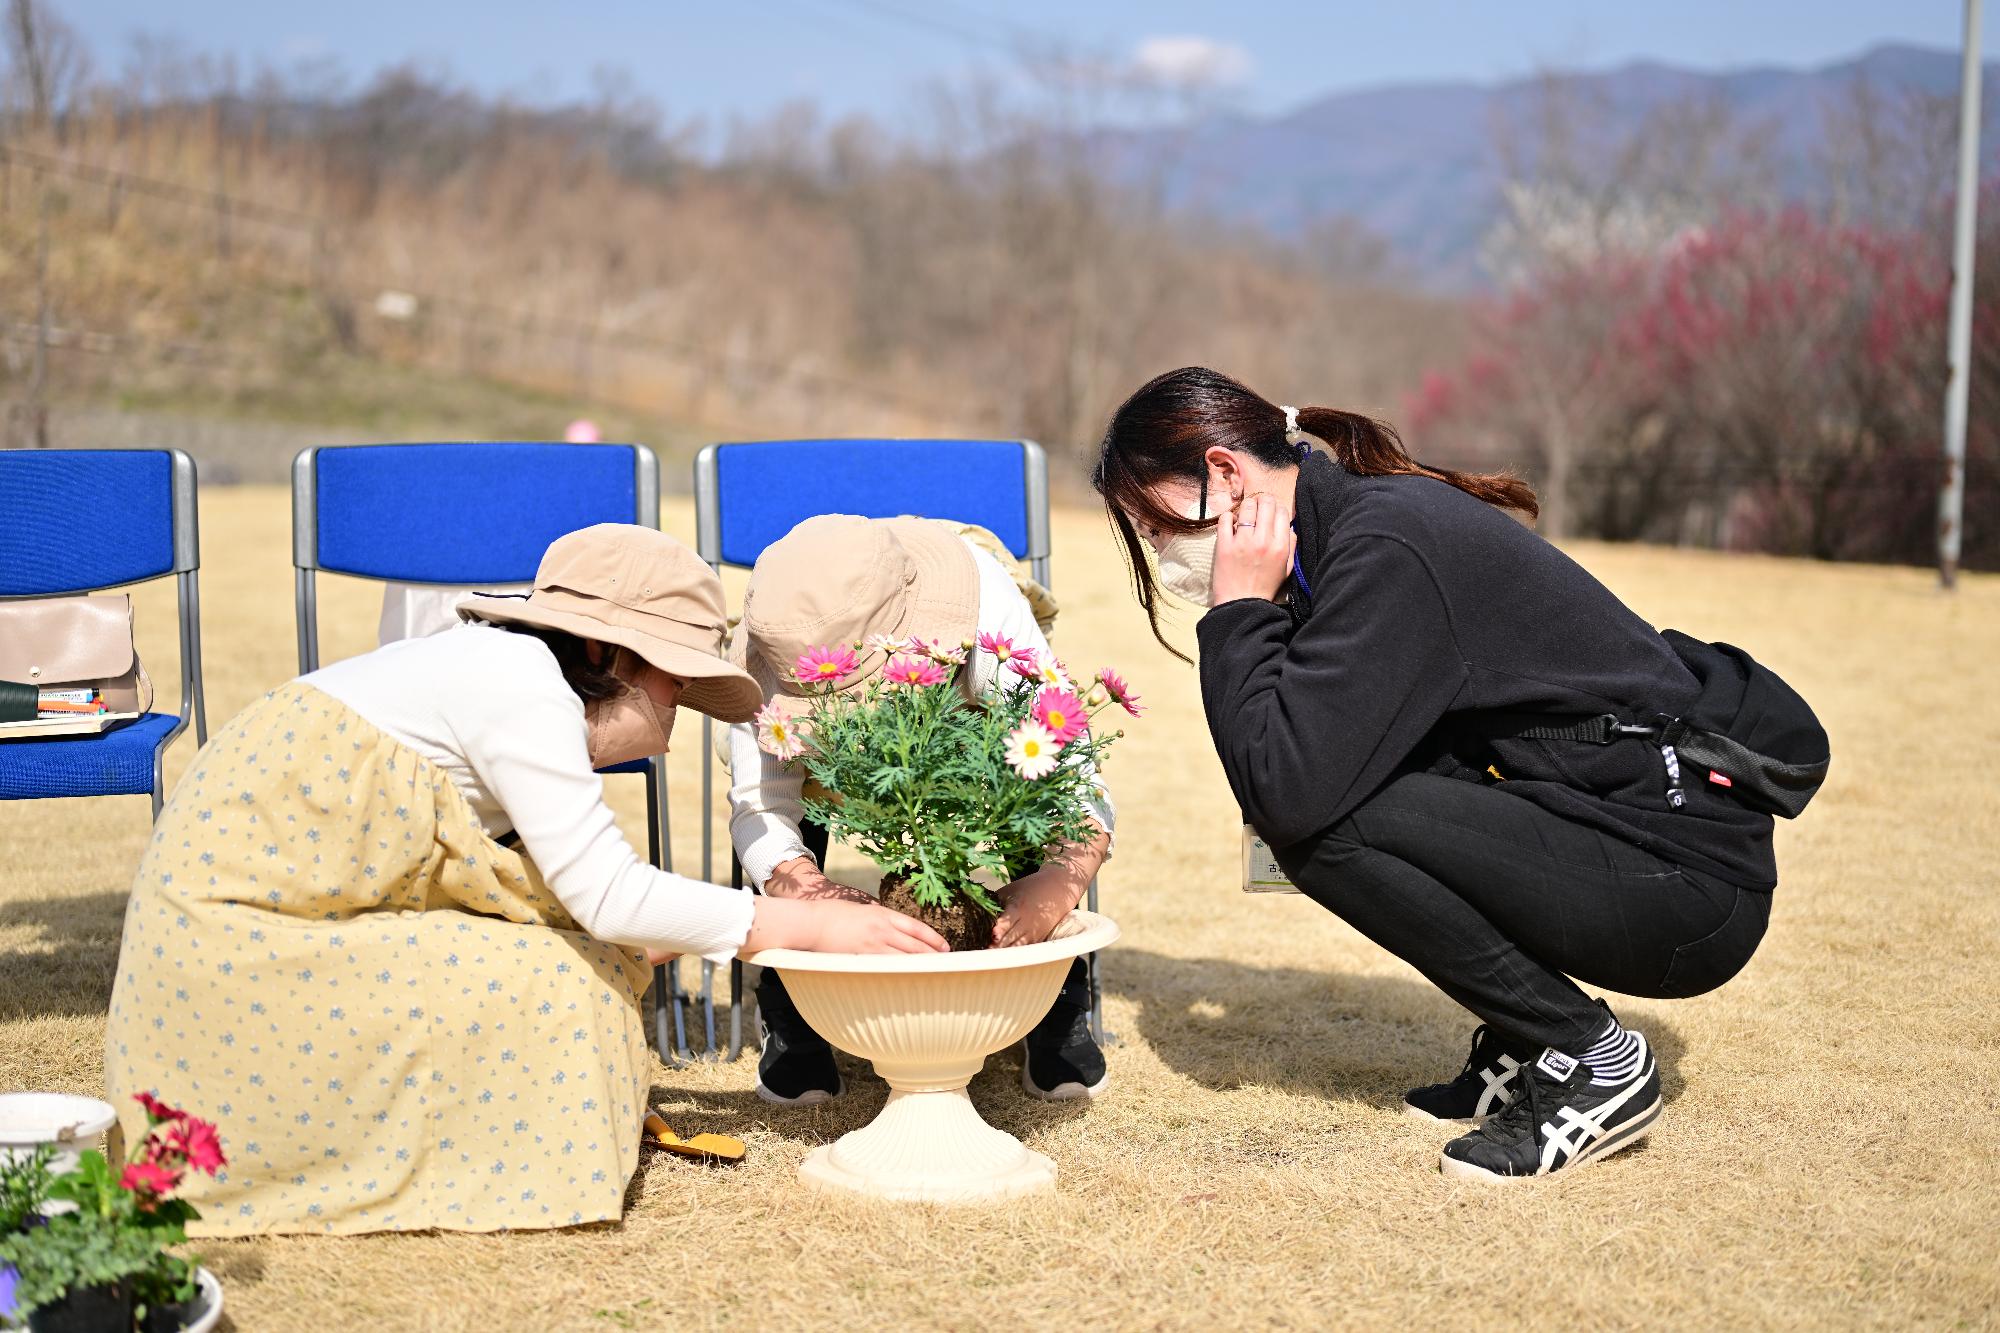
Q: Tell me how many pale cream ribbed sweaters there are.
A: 2